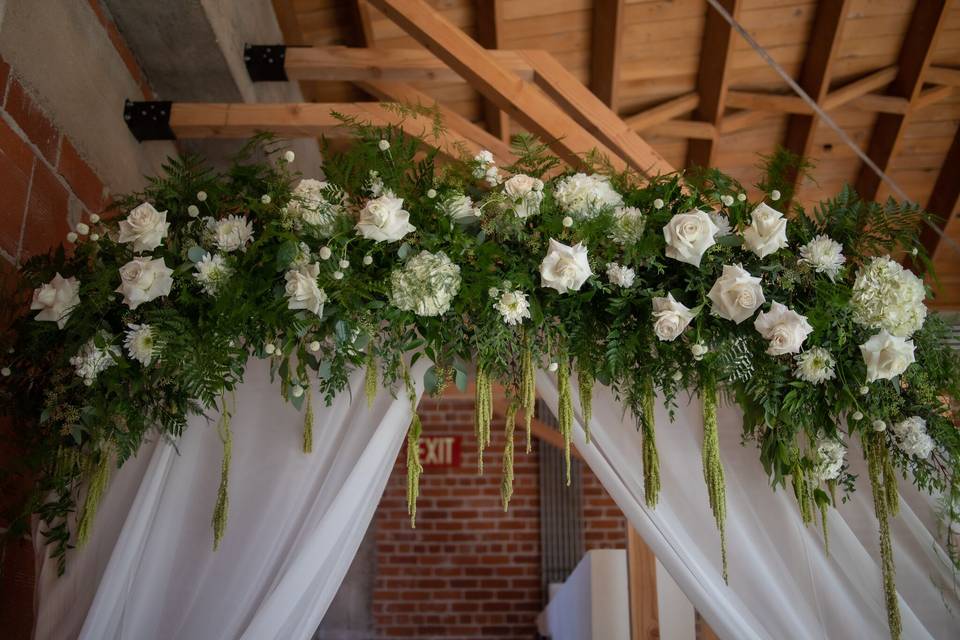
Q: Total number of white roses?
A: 13